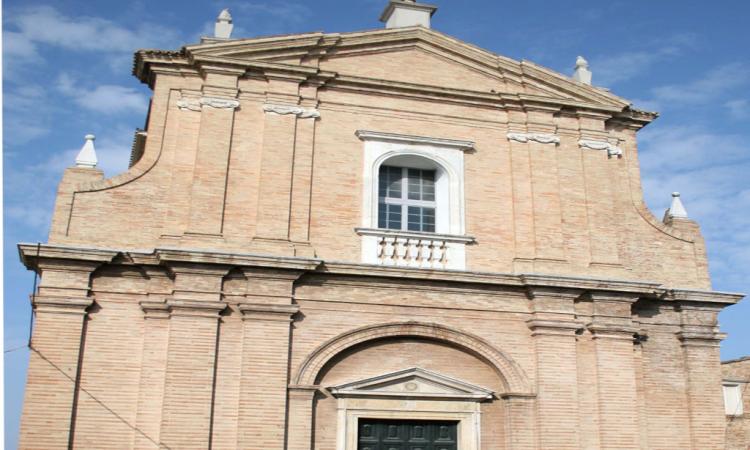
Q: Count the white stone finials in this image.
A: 4